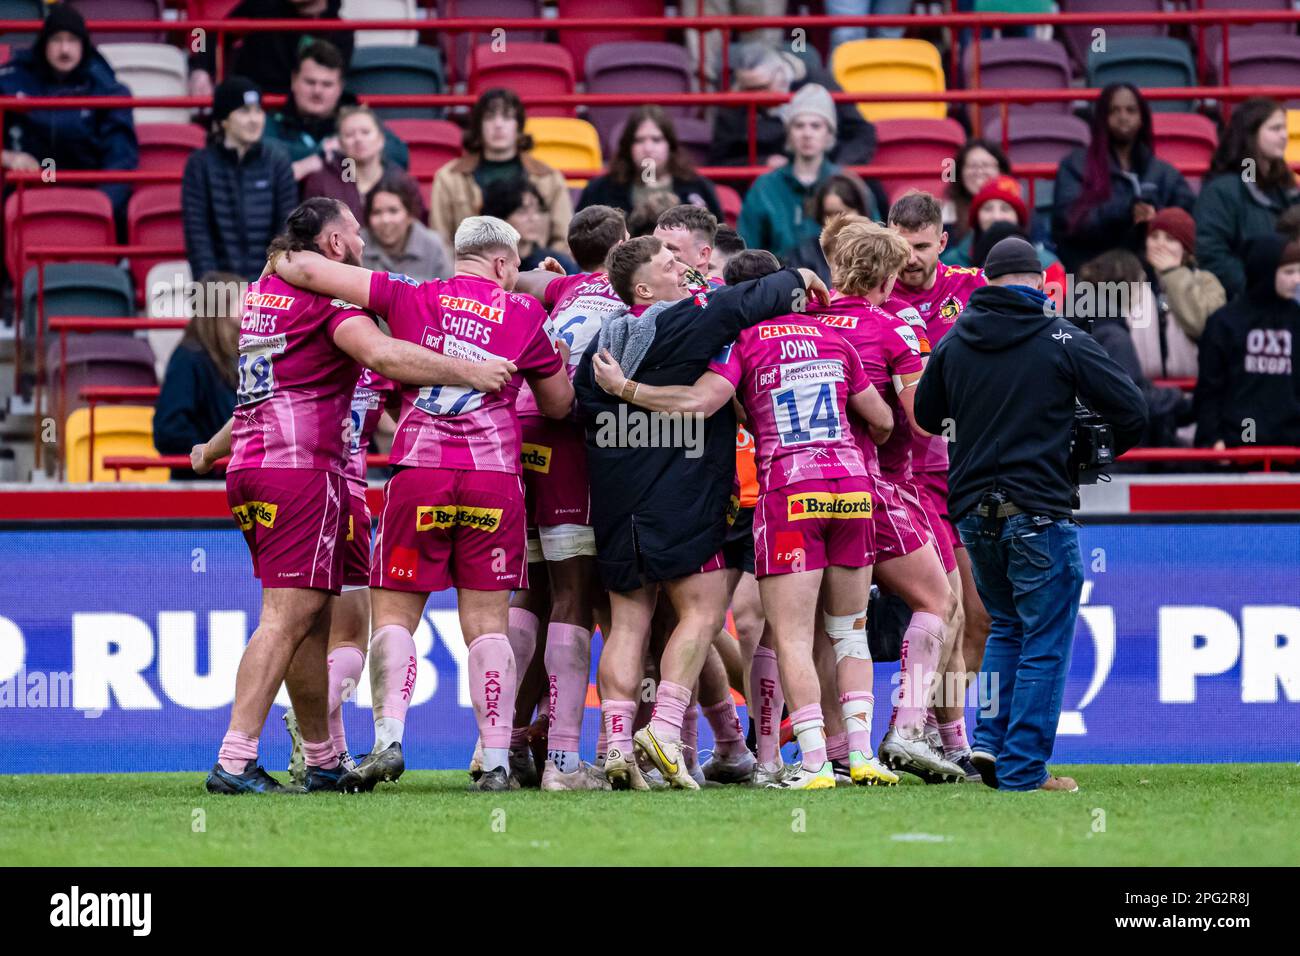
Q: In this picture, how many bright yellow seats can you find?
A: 4